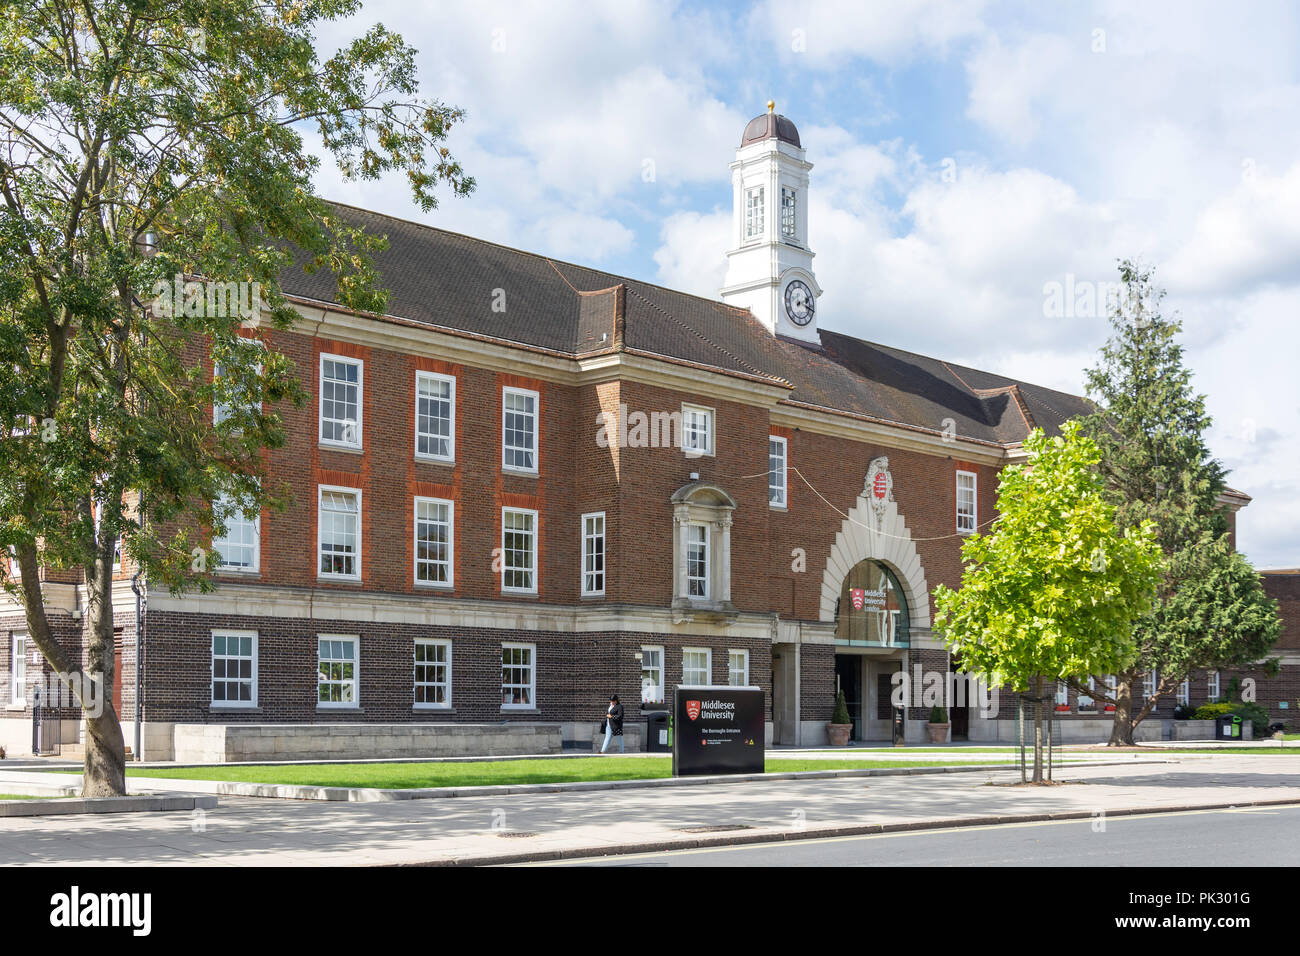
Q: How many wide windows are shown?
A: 12